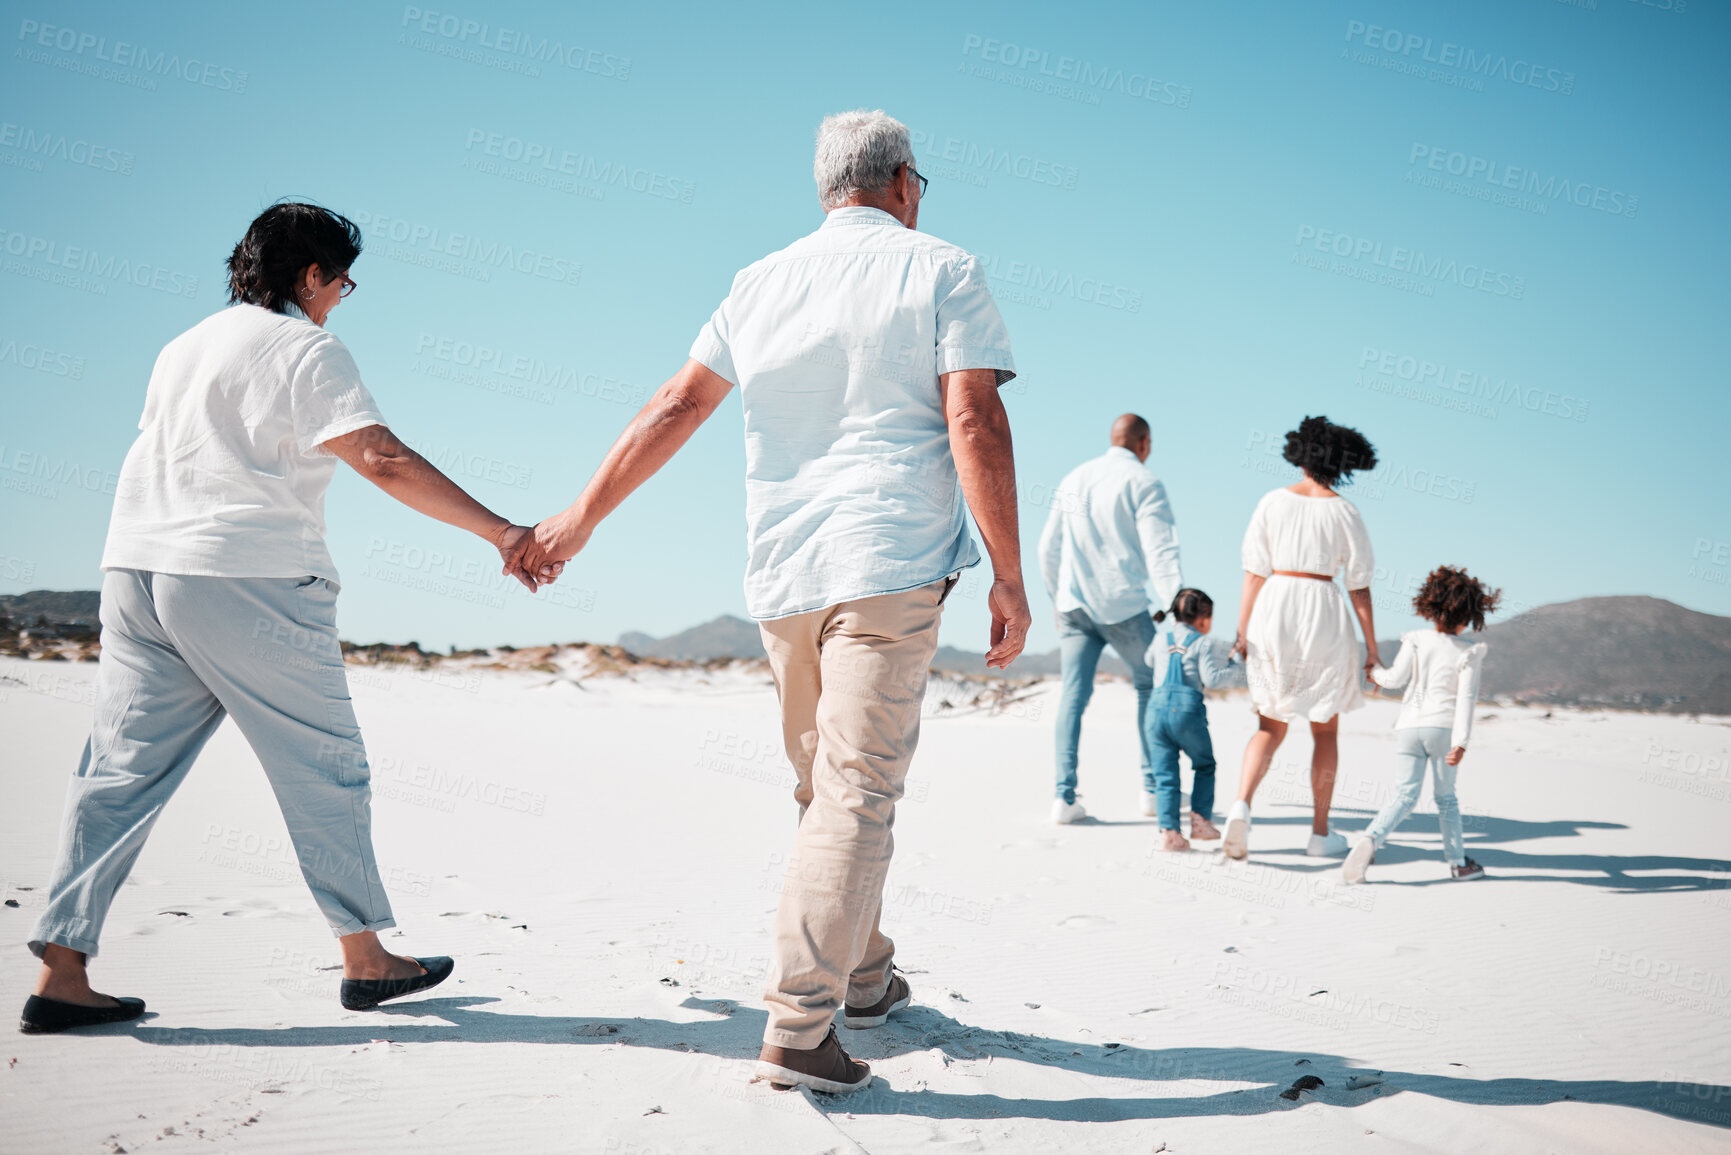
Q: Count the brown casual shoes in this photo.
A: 2